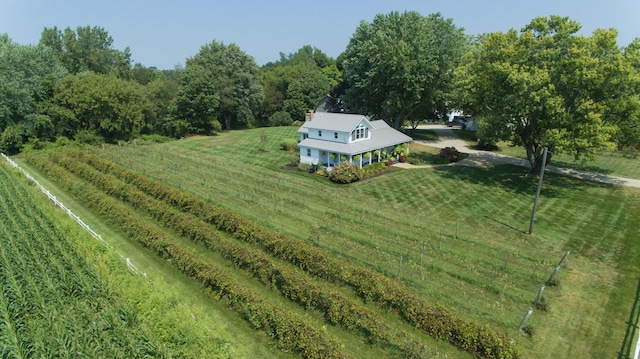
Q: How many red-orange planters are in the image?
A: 2